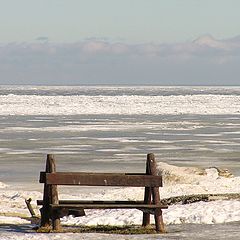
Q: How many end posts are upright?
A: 2